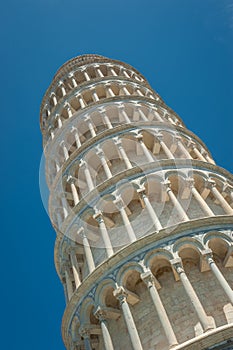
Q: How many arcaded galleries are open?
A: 6